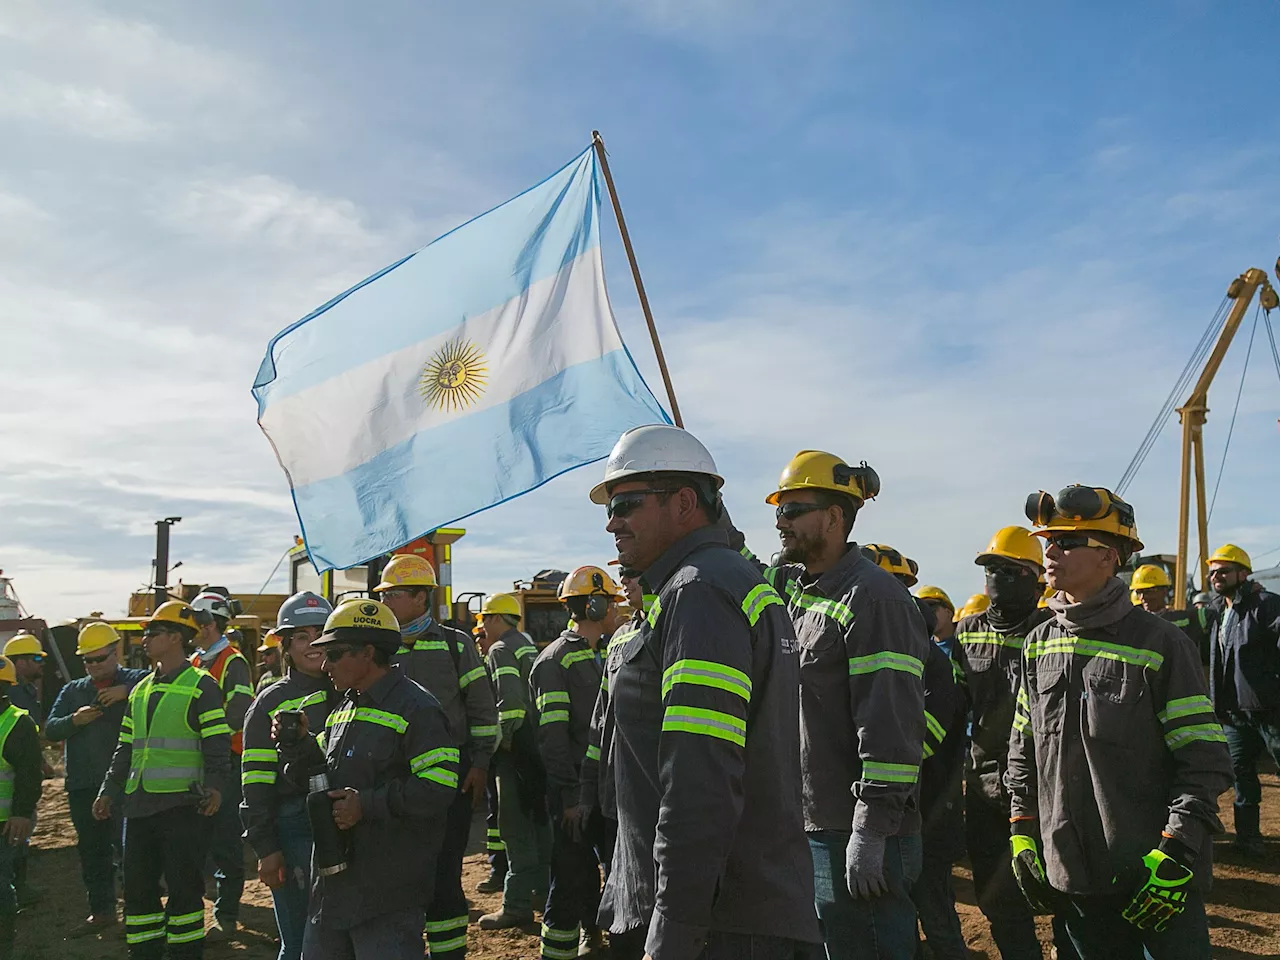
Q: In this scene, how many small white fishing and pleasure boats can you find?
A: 0